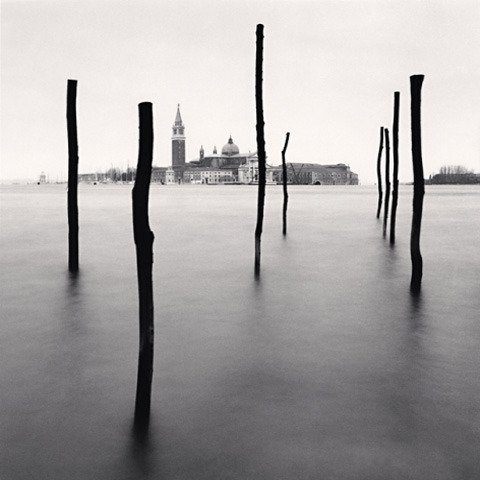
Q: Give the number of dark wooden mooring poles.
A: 8